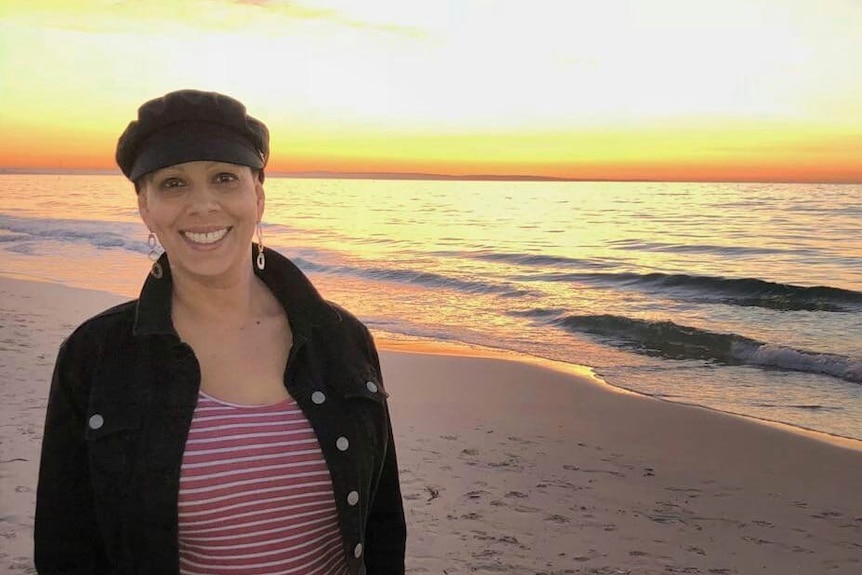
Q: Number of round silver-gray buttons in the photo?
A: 6